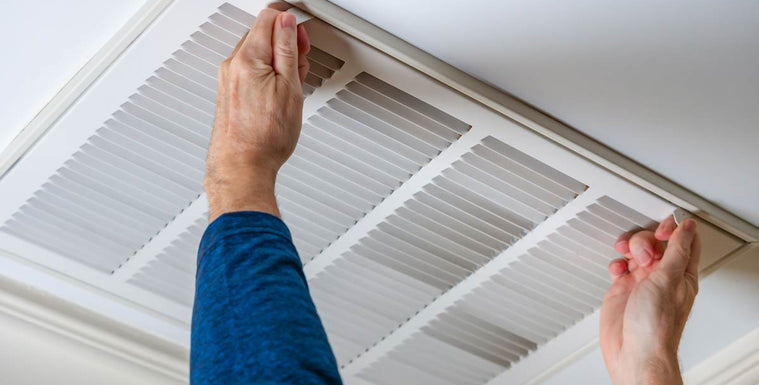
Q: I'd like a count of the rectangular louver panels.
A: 4